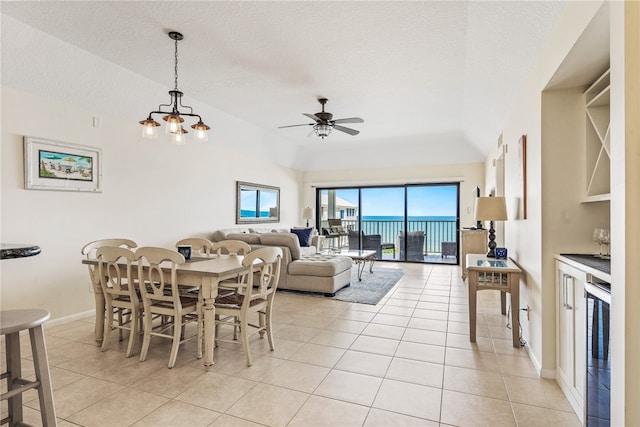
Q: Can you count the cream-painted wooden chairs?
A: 6